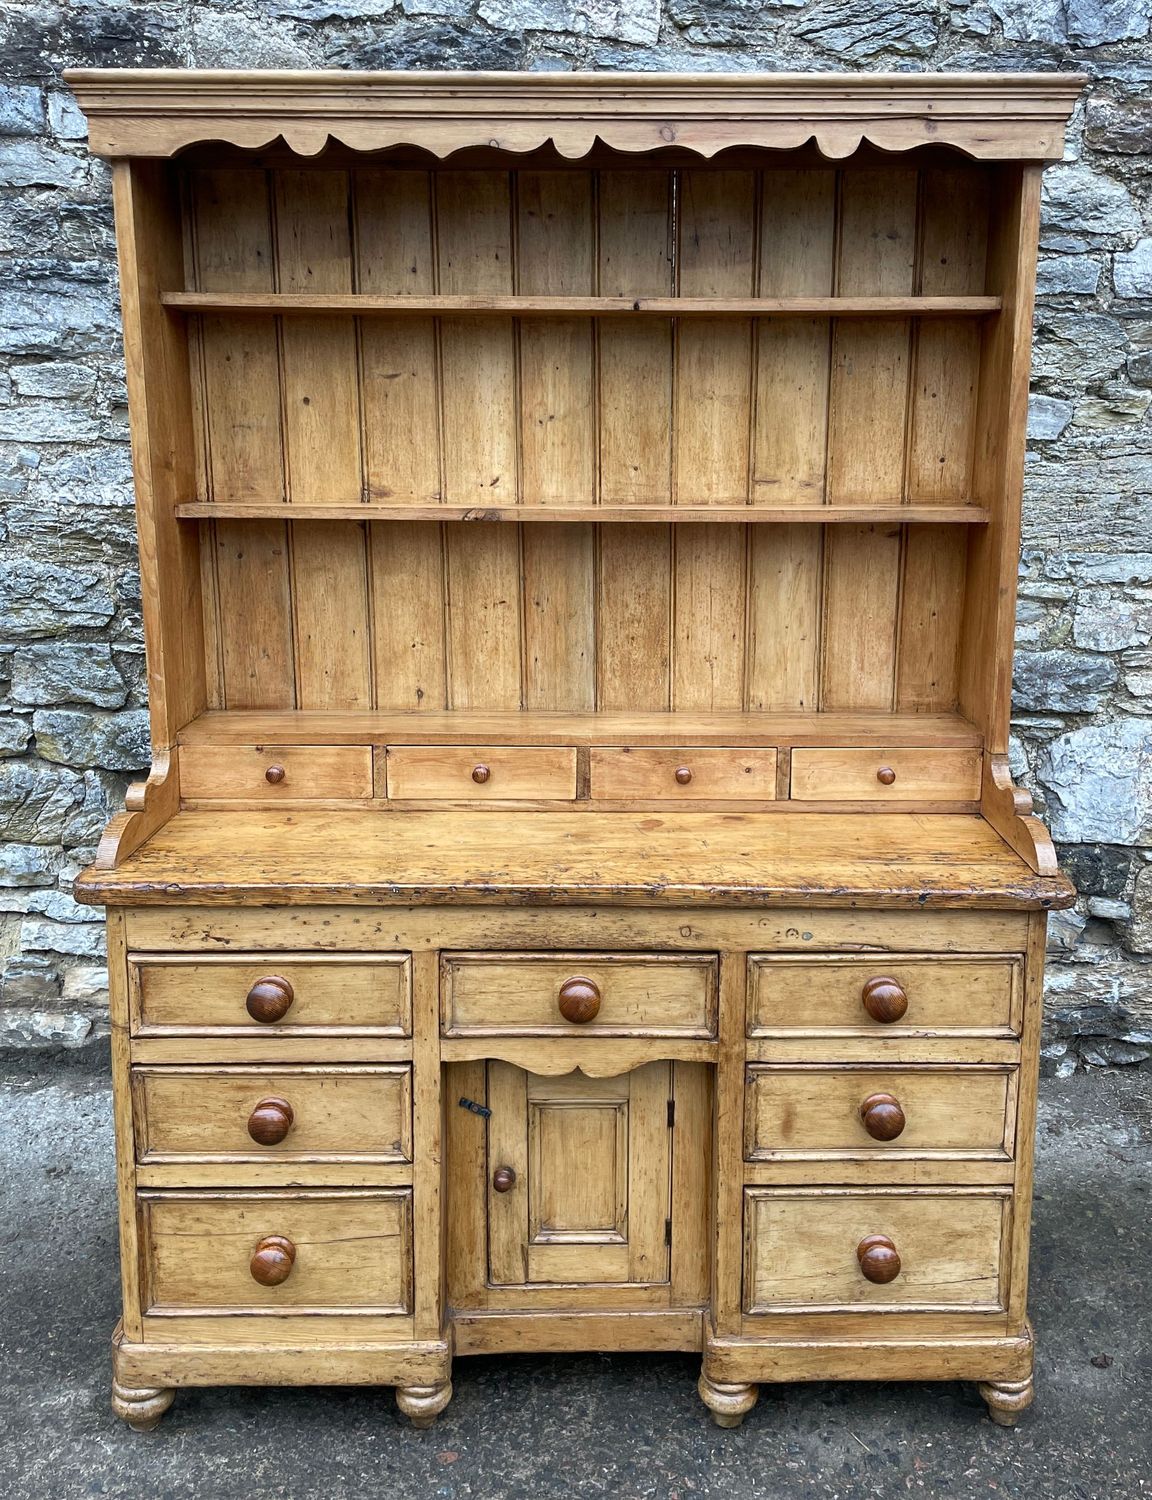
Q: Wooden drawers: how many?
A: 11